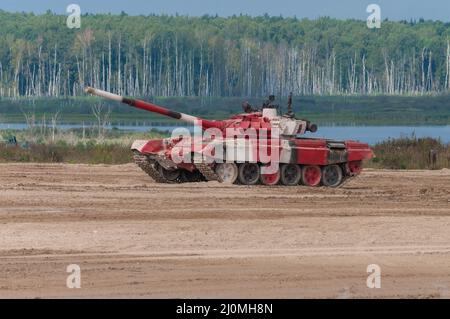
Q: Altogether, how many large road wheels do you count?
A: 6